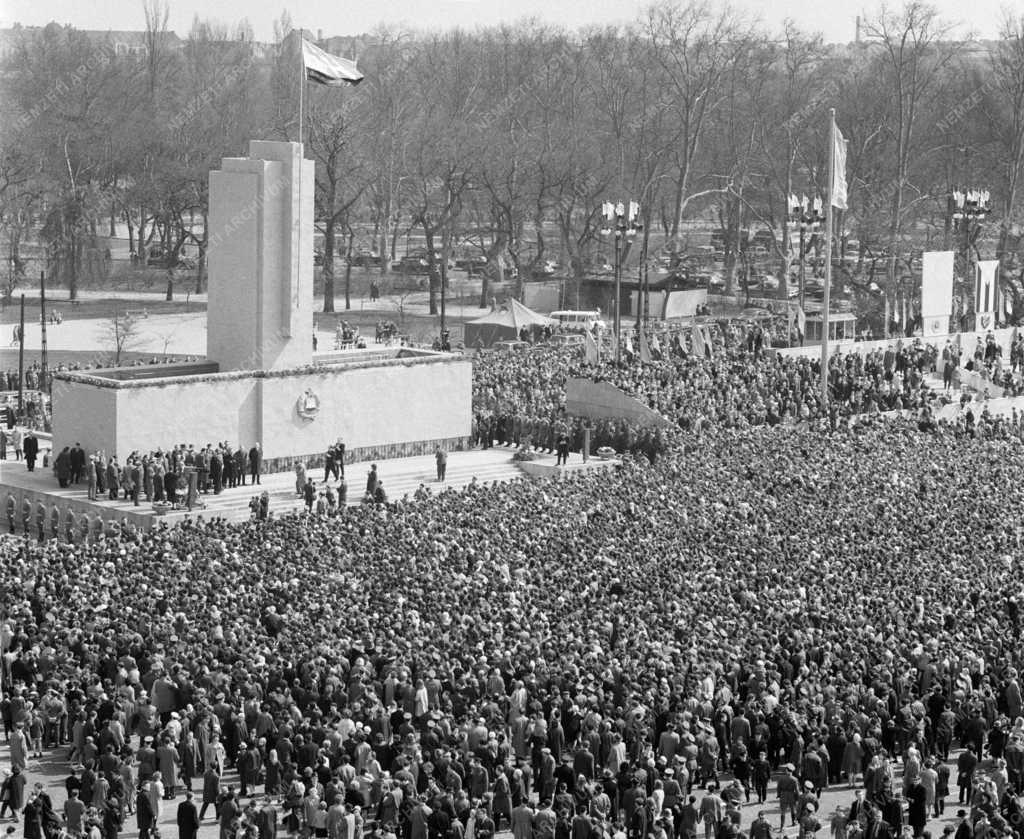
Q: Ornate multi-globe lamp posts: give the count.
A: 3